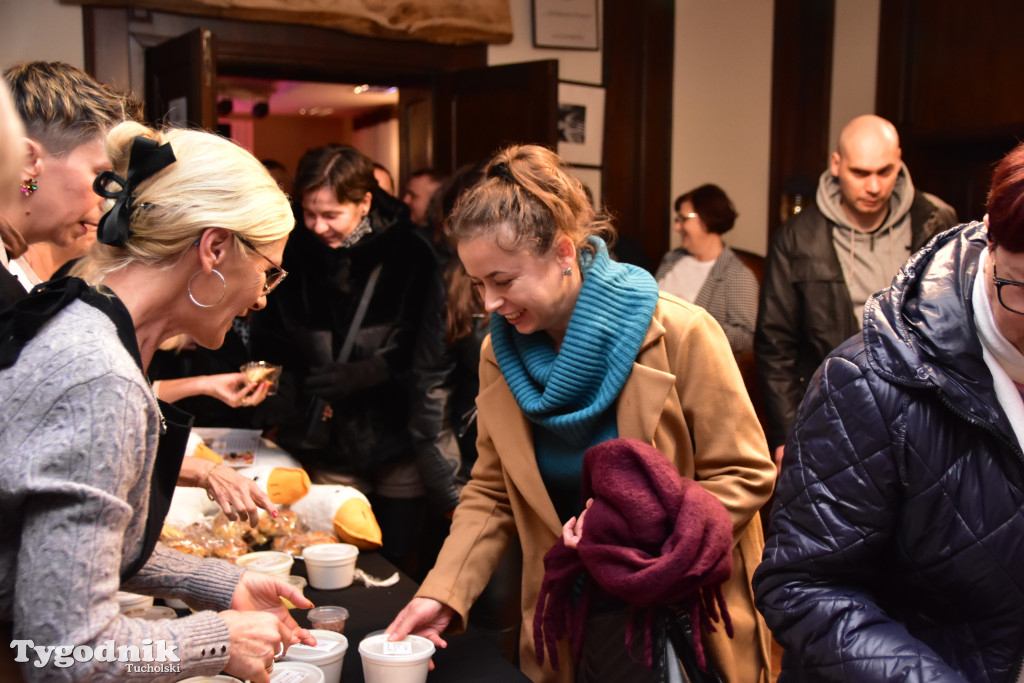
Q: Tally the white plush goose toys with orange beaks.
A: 3